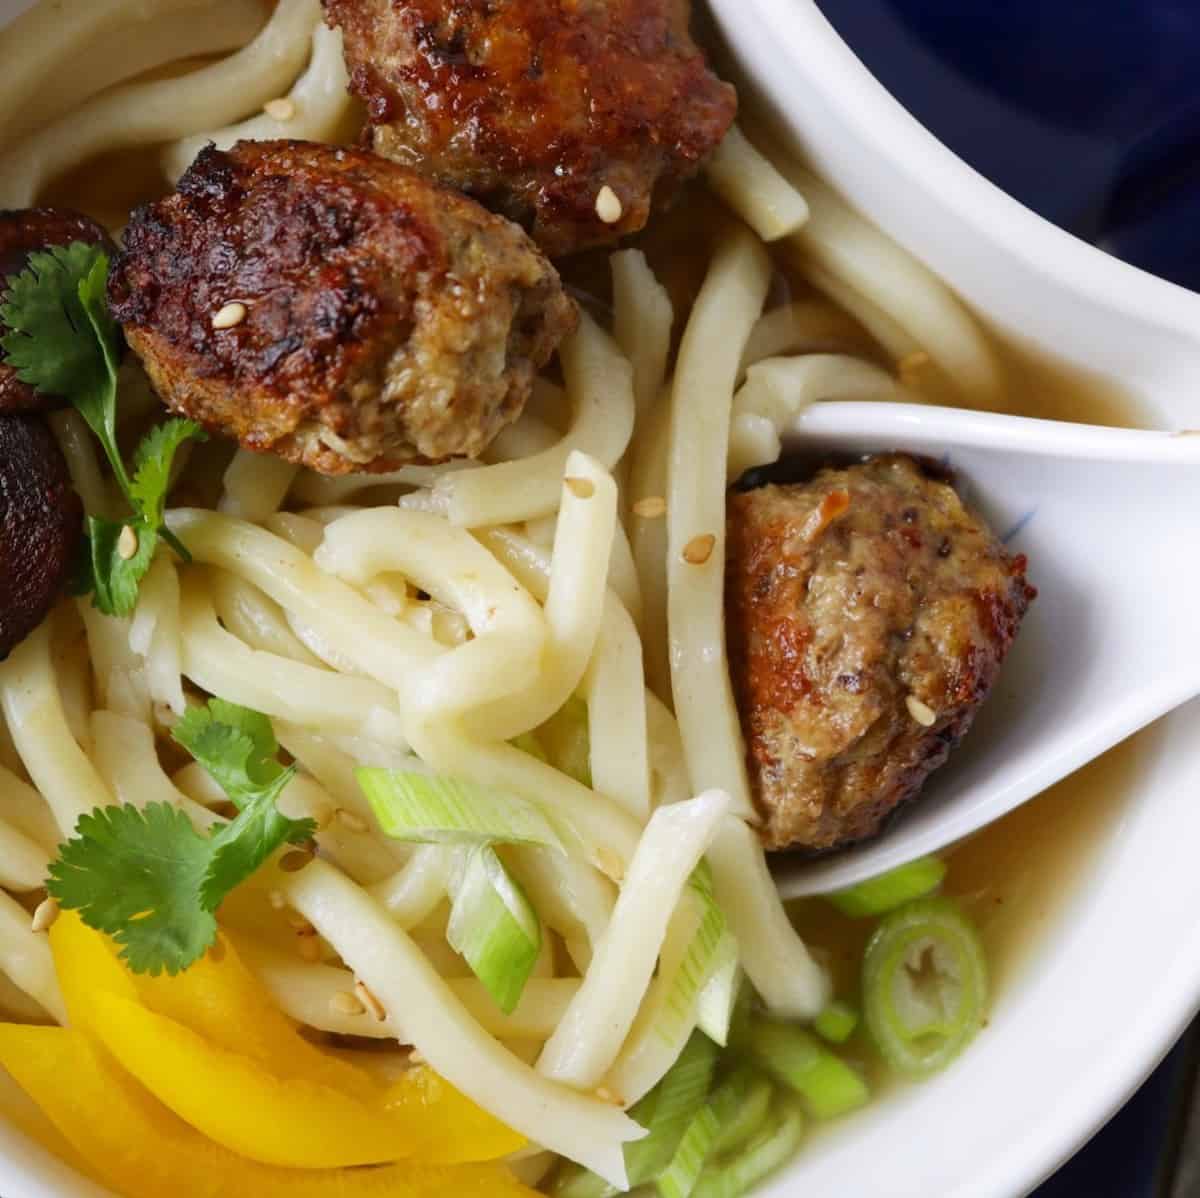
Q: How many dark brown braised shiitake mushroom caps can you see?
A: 2